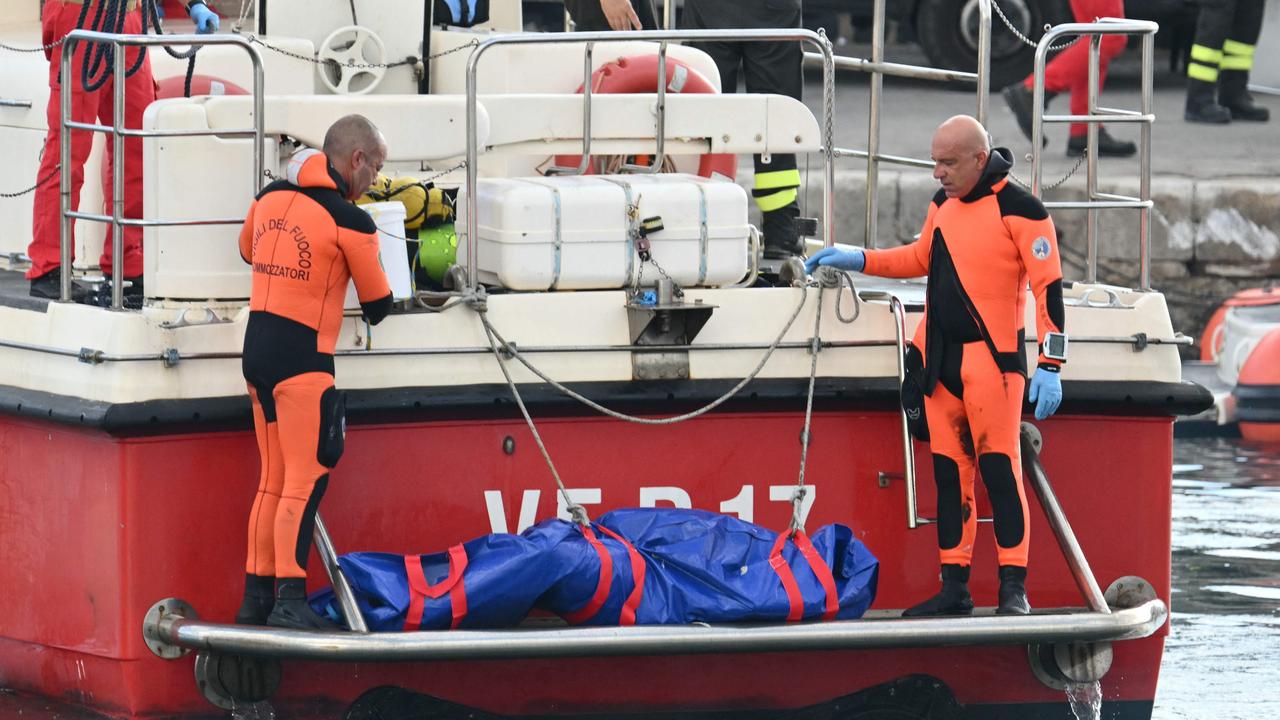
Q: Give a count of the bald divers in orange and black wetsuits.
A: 2